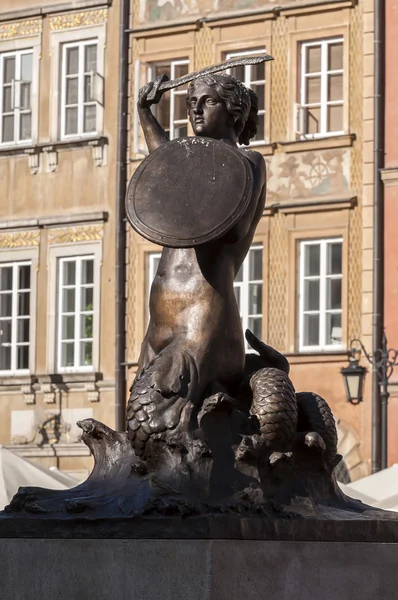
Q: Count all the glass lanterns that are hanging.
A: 1